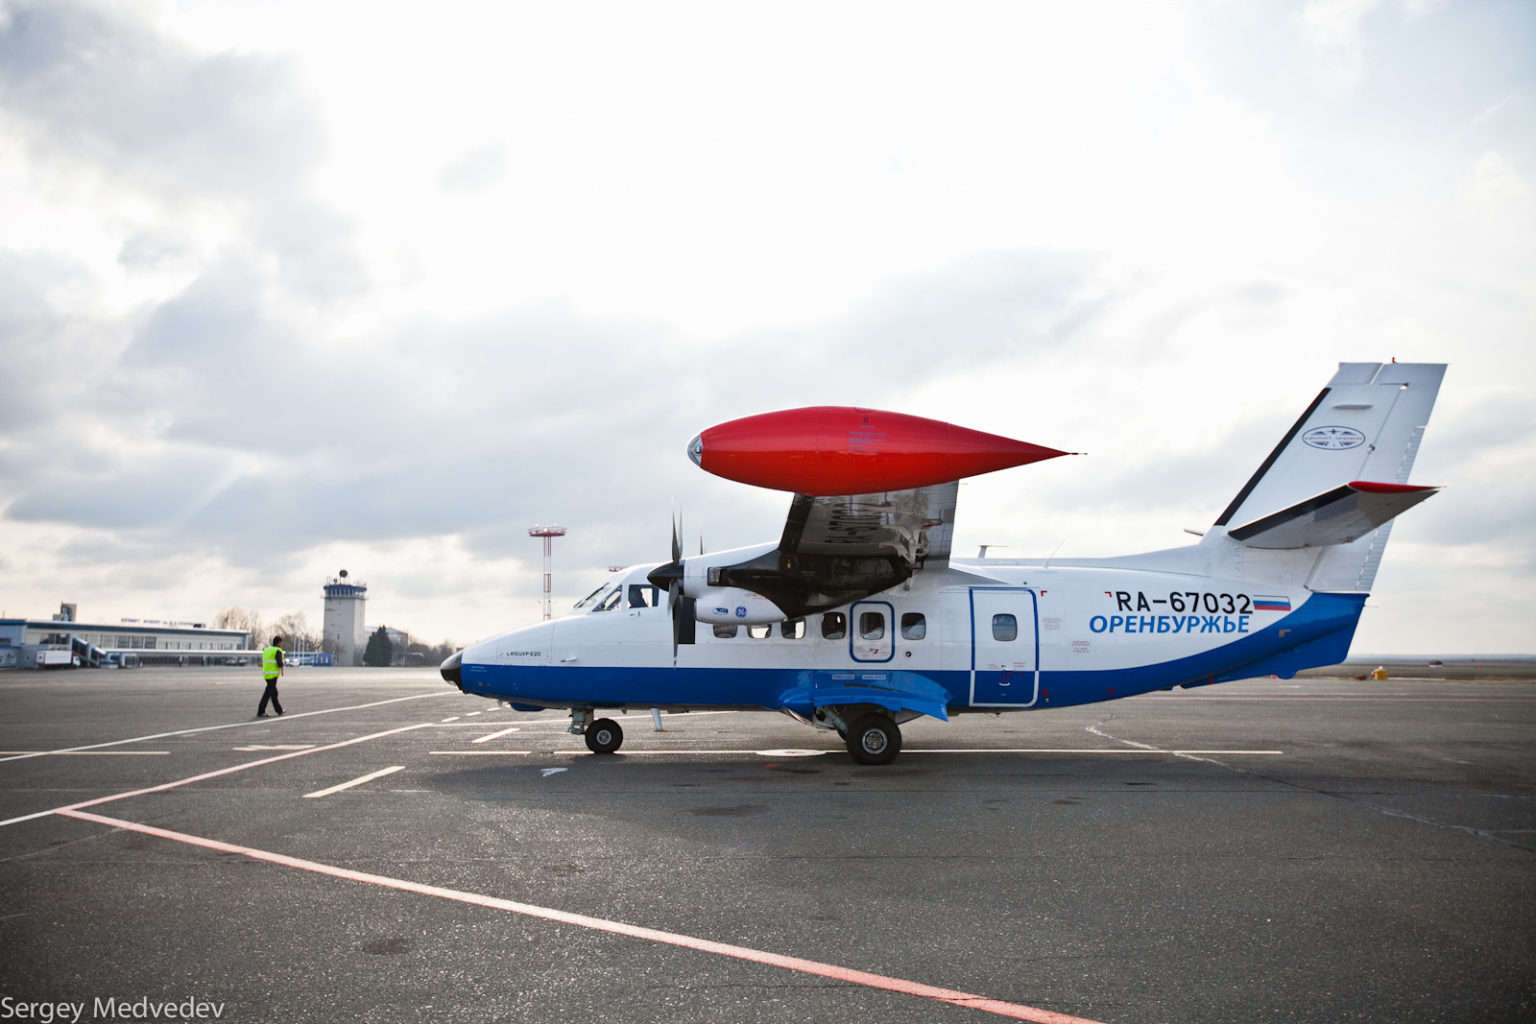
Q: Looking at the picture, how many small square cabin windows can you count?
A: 7